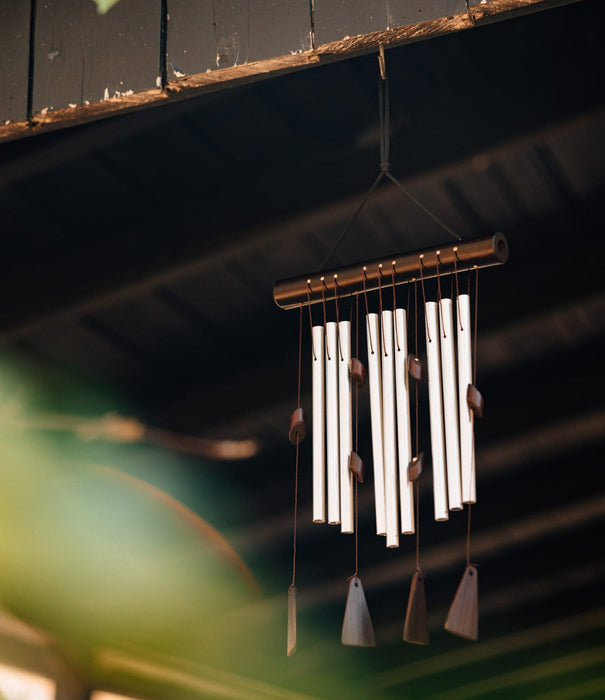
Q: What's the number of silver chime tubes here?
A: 9